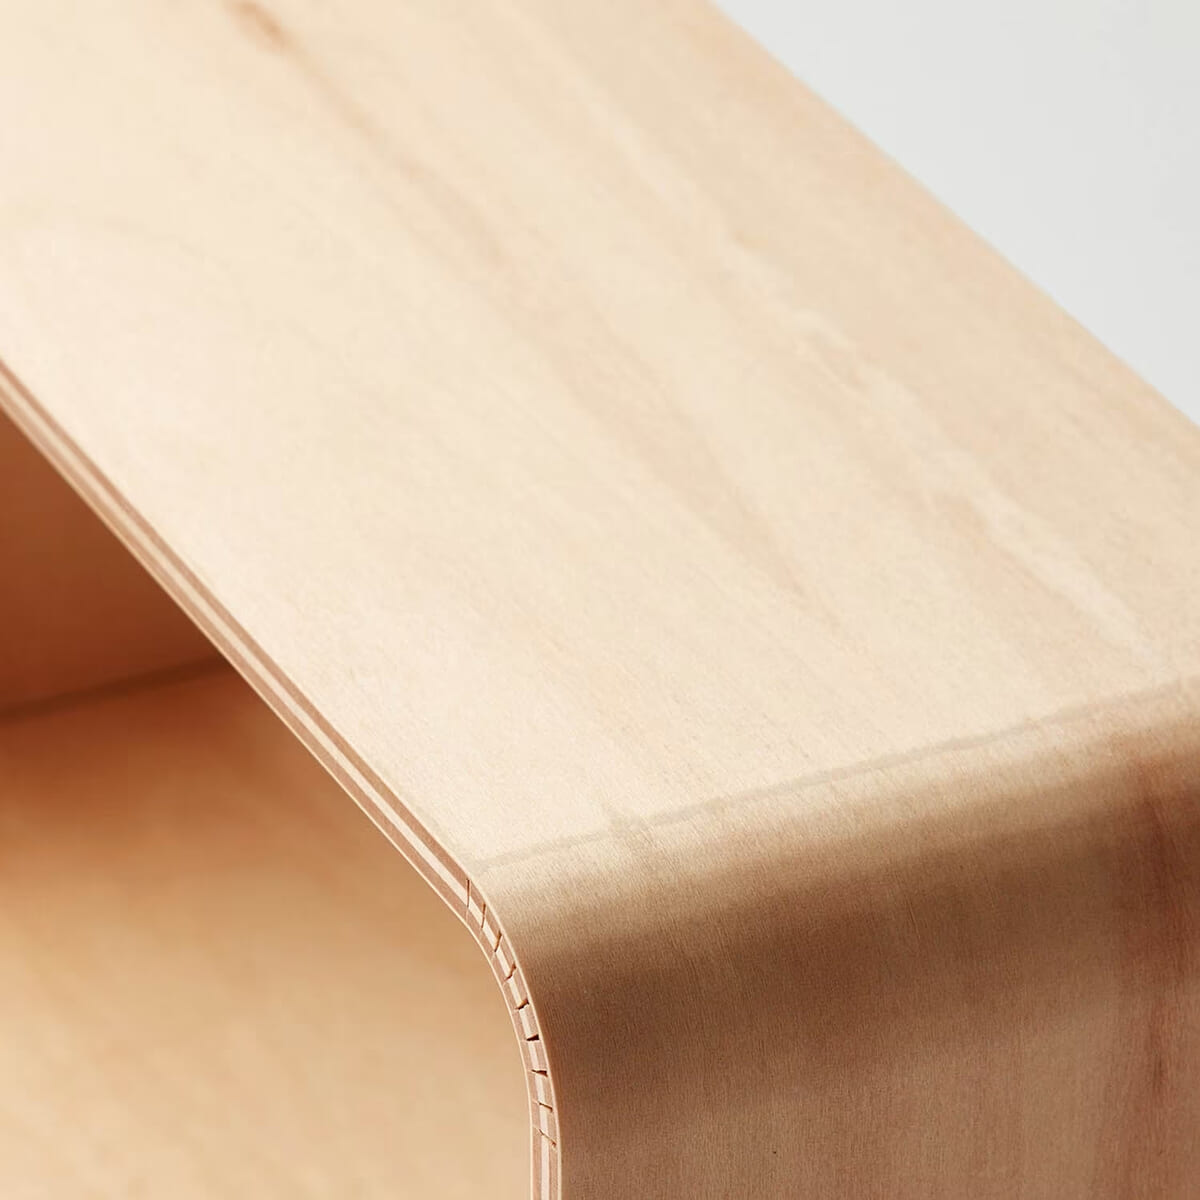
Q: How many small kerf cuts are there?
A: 9